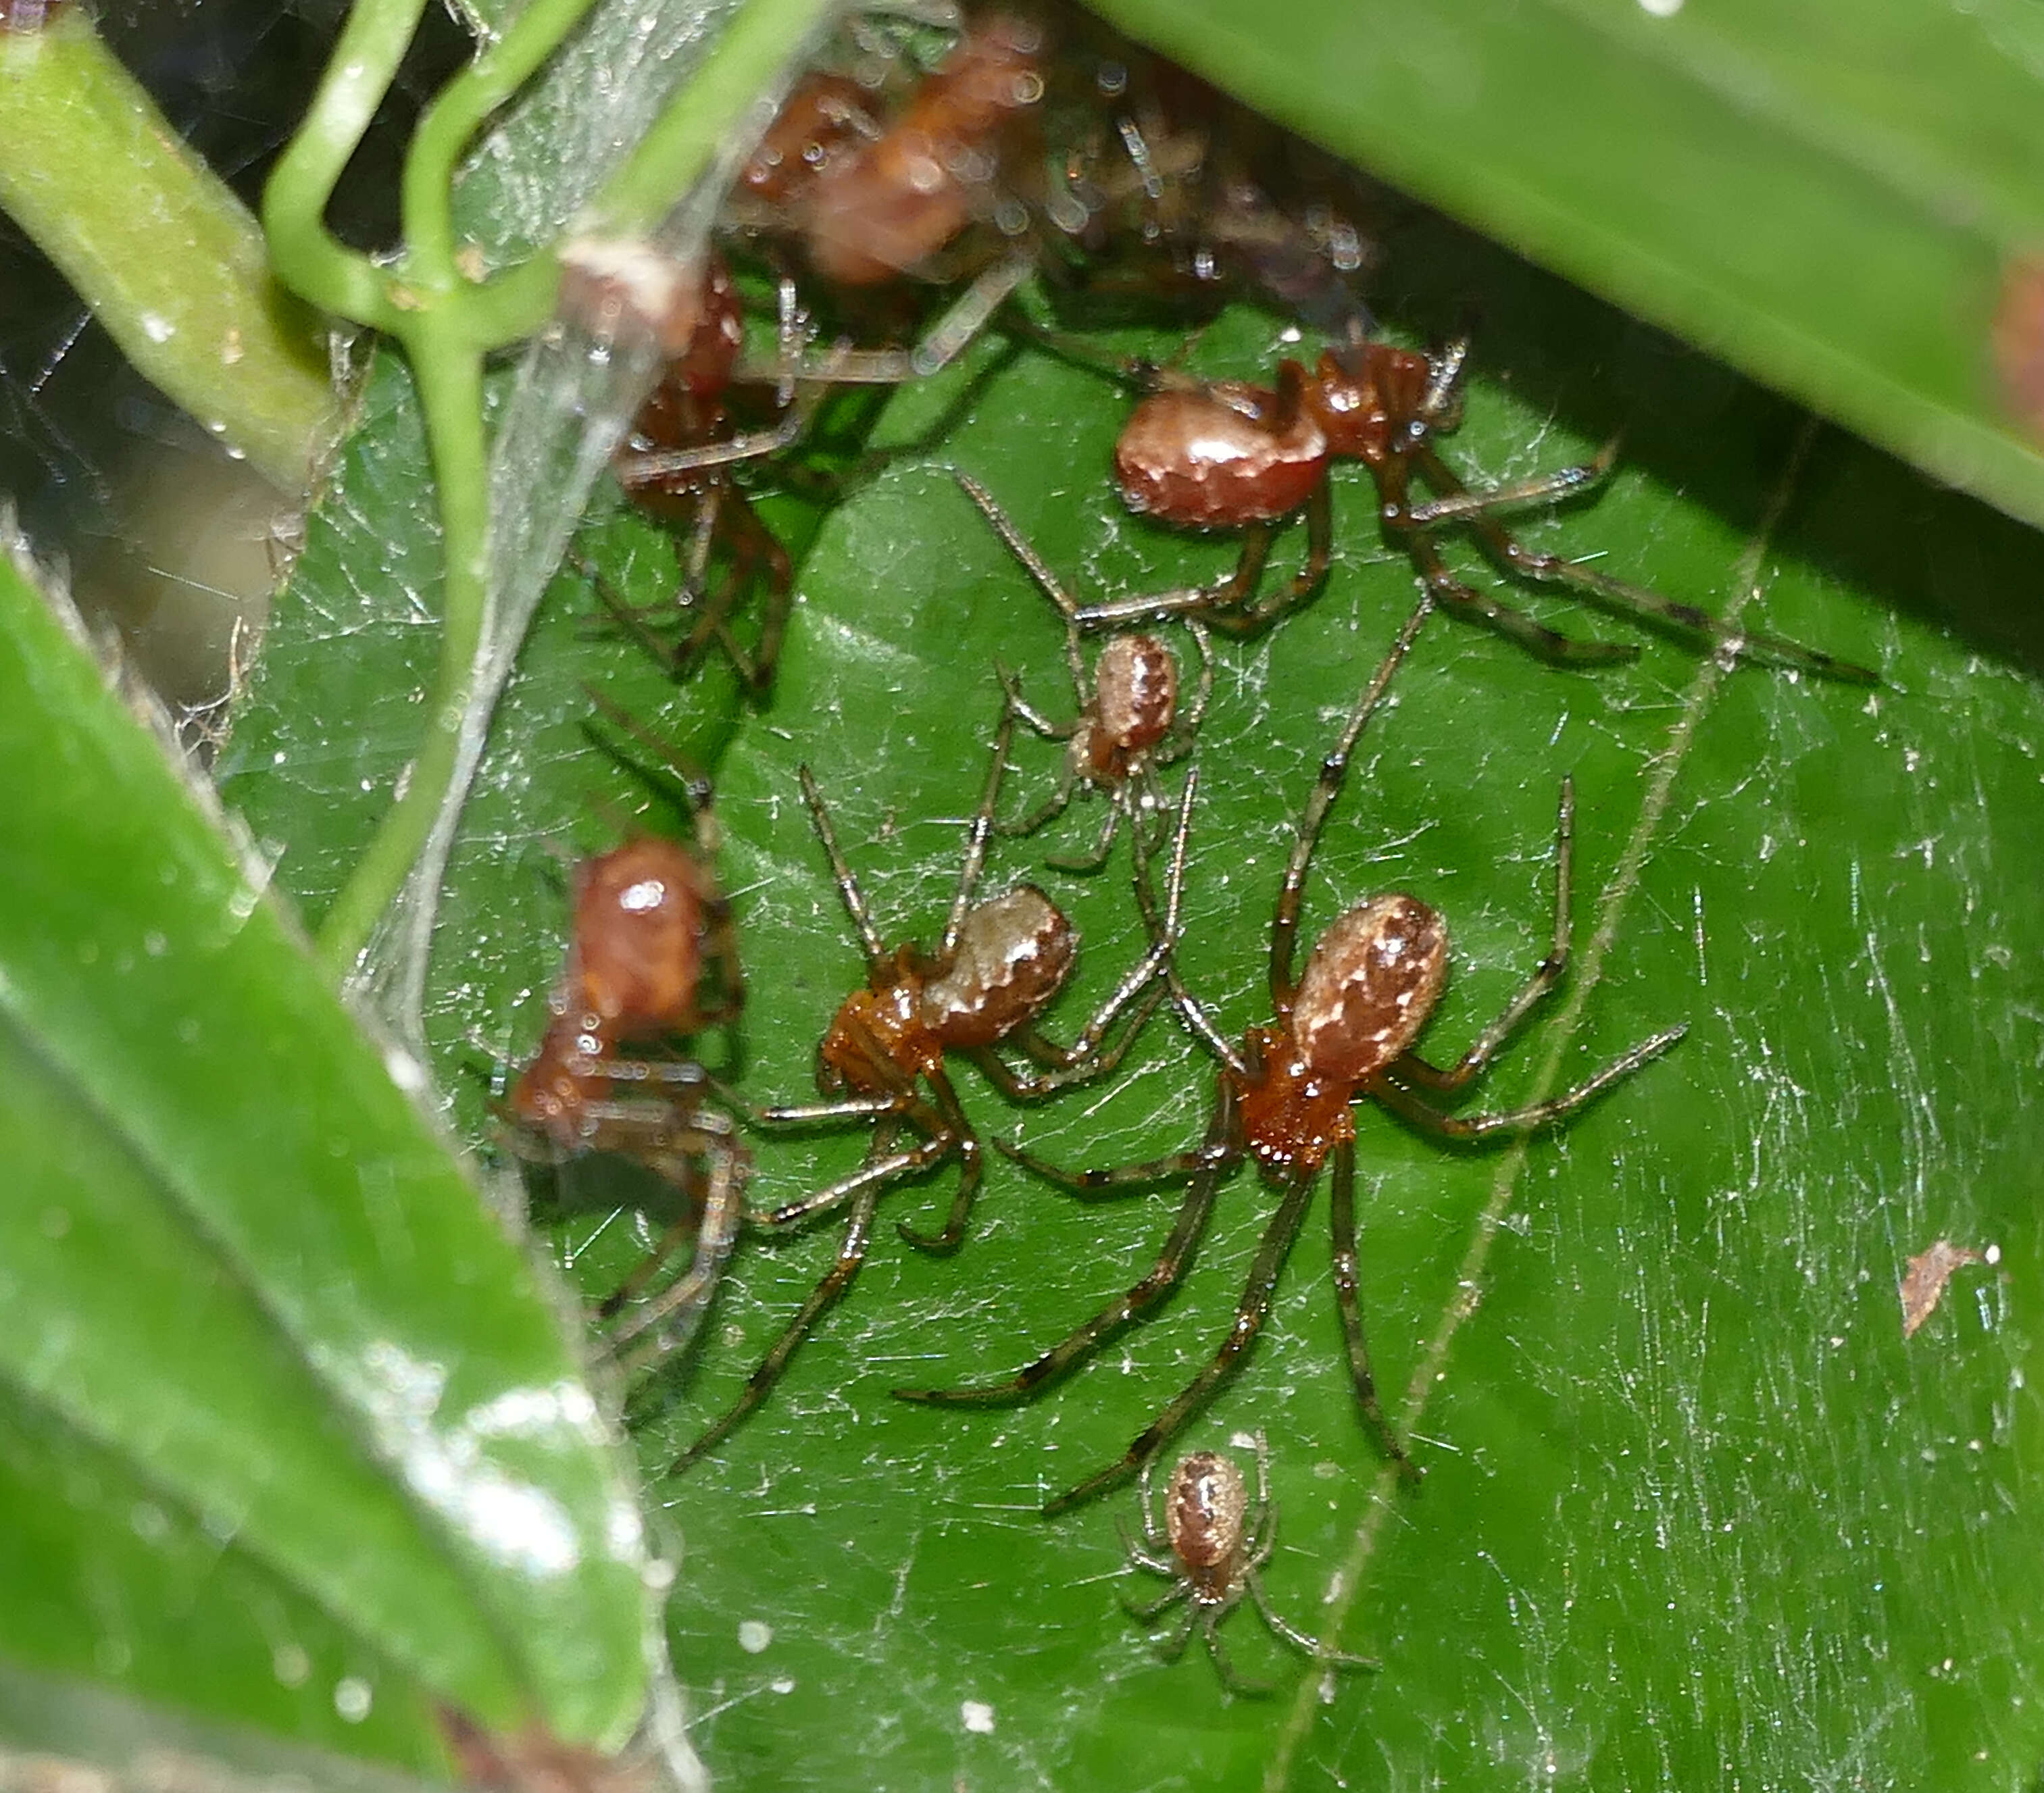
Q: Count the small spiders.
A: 2